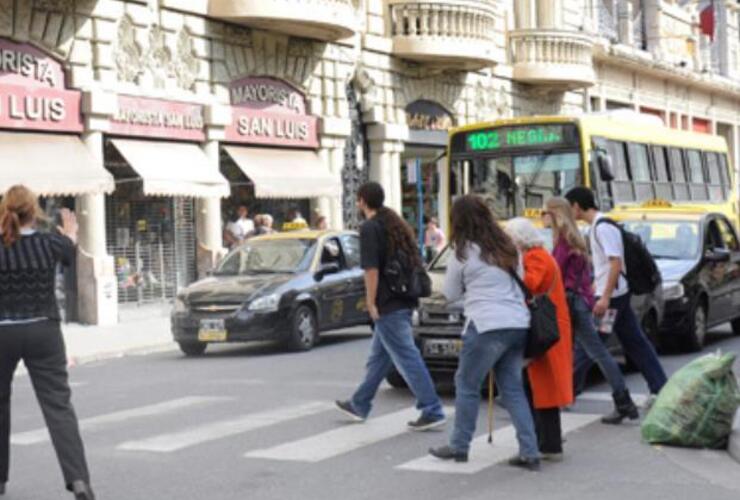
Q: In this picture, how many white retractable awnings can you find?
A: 3